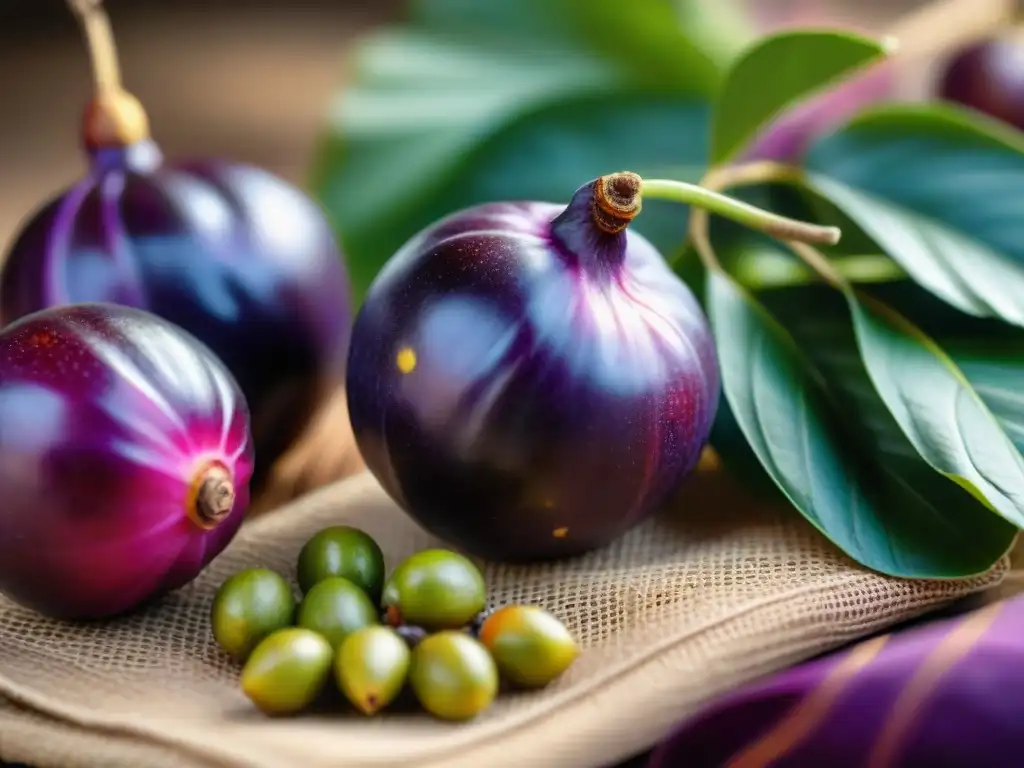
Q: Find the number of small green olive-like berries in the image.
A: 8